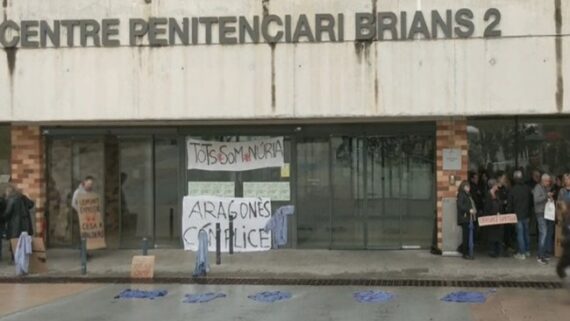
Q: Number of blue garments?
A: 8